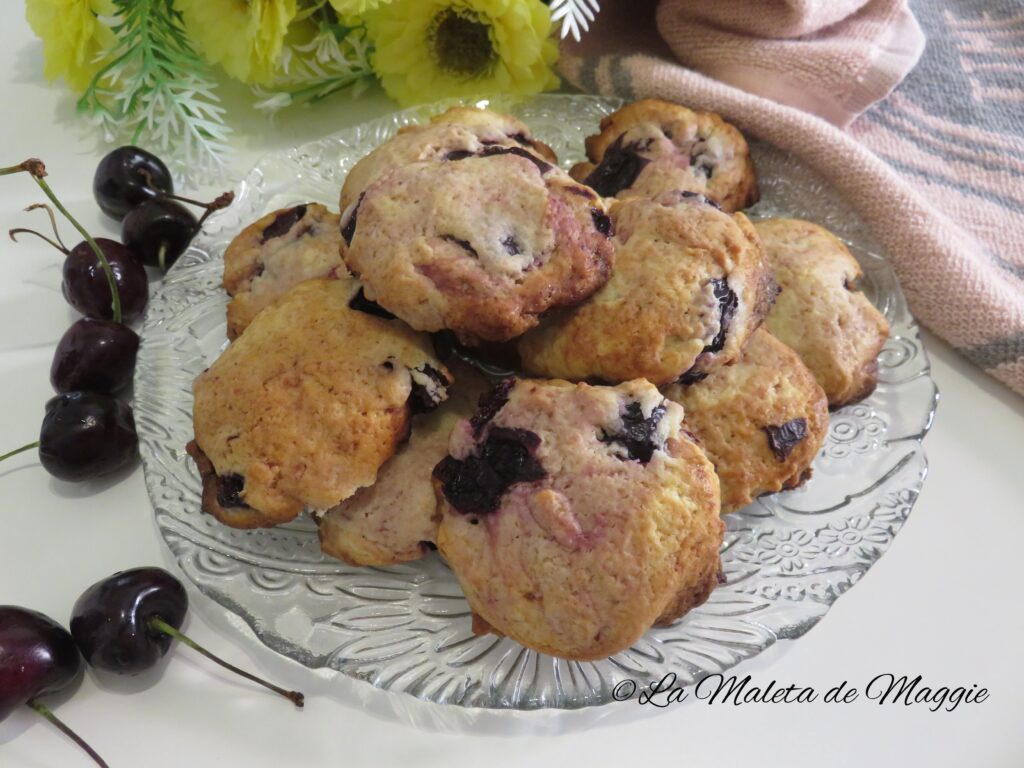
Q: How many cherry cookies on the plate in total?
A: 10